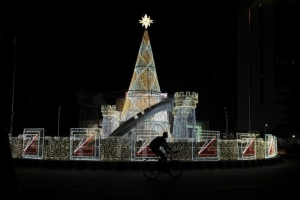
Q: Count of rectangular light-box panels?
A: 6